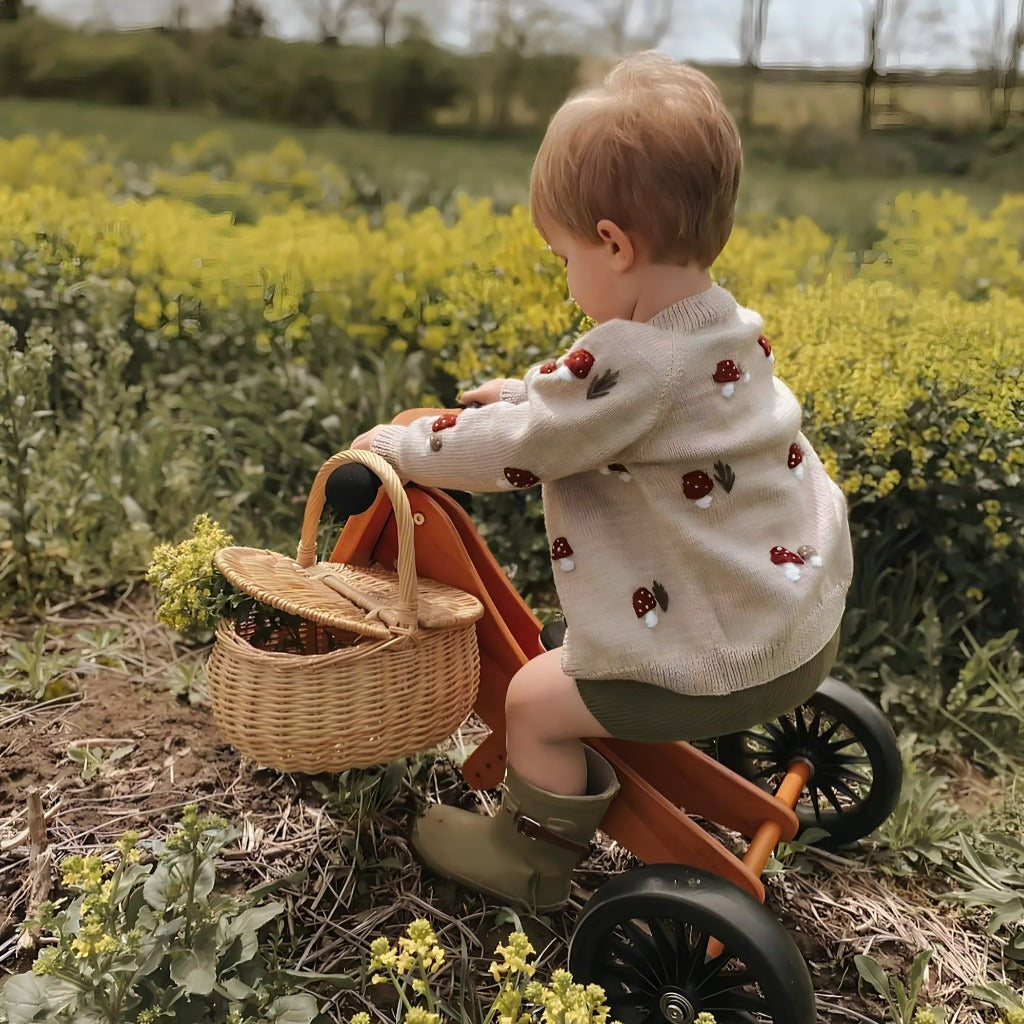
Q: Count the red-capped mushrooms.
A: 12